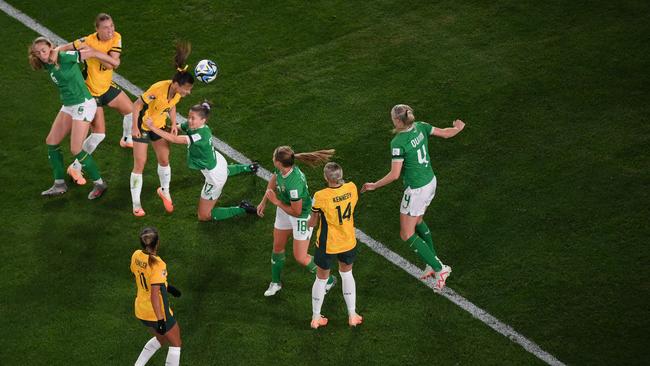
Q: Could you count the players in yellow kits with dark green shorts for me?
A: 4